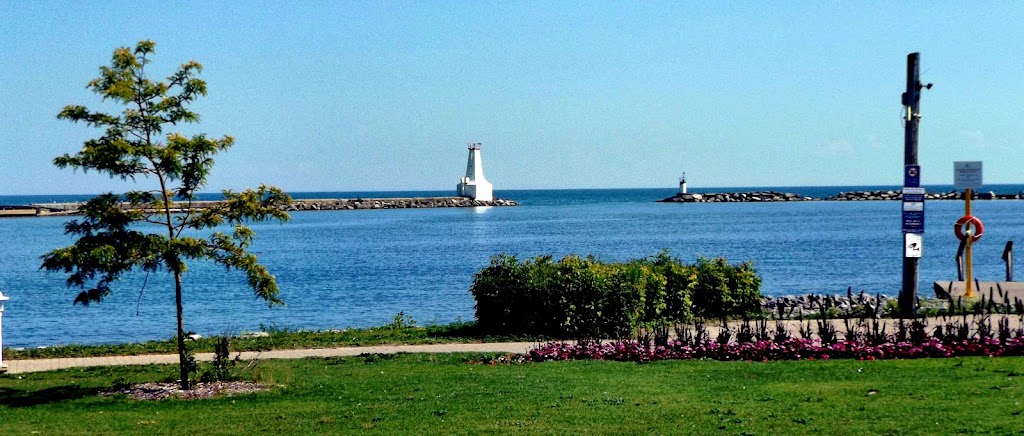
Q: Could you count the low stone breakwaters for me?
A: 2